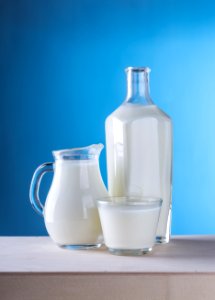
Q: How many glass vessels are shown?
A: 3